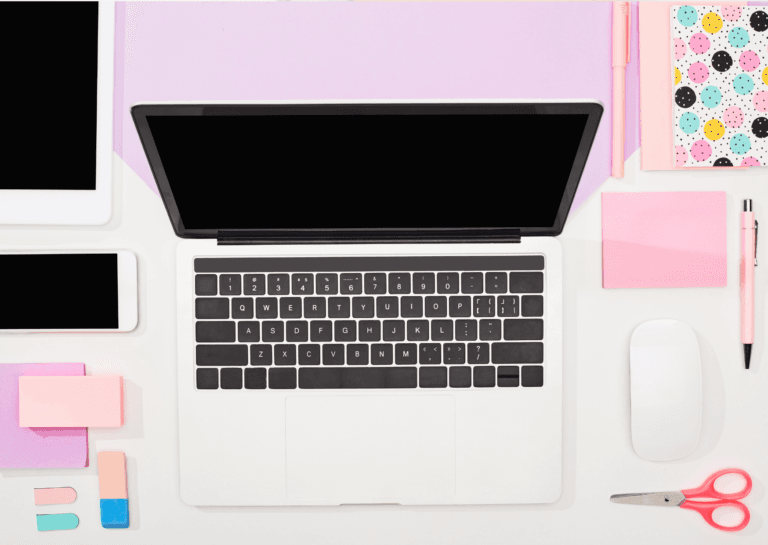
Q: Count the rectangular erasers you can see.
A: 1